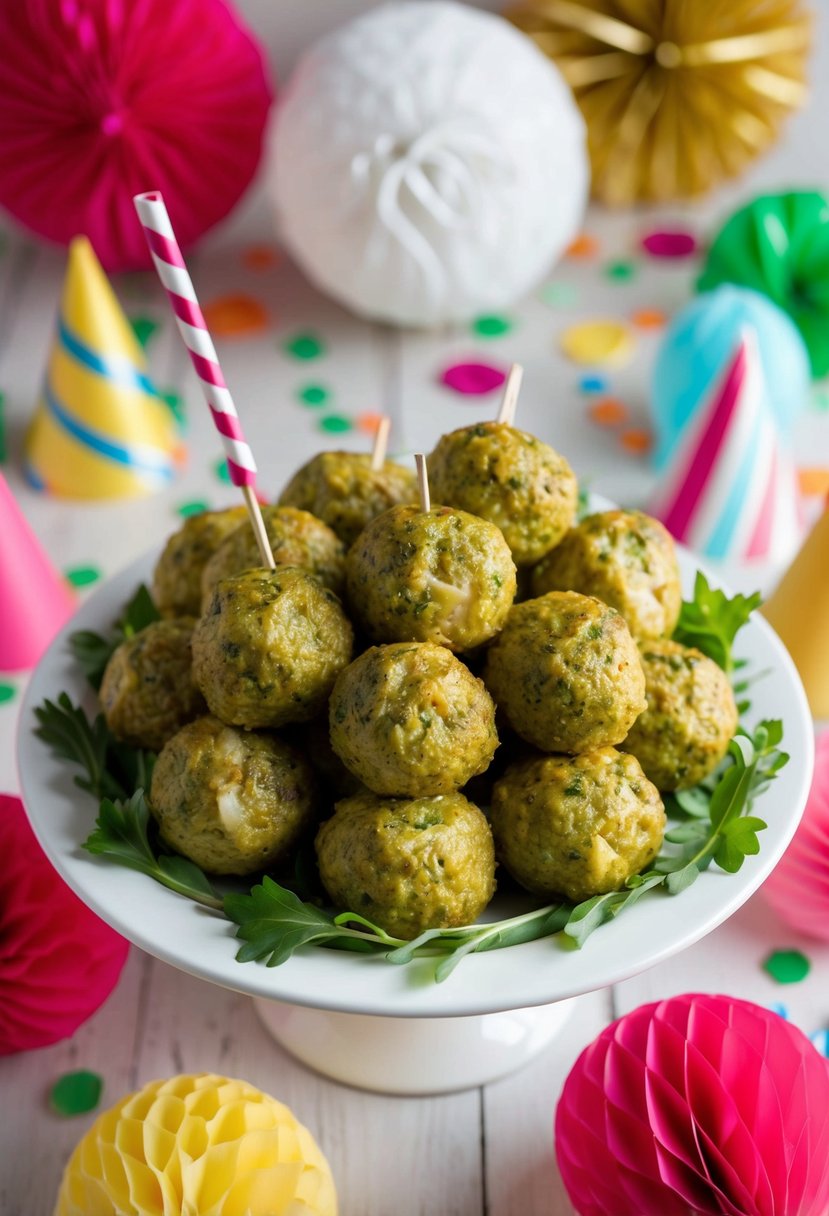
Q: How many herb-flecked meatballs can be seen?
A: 14